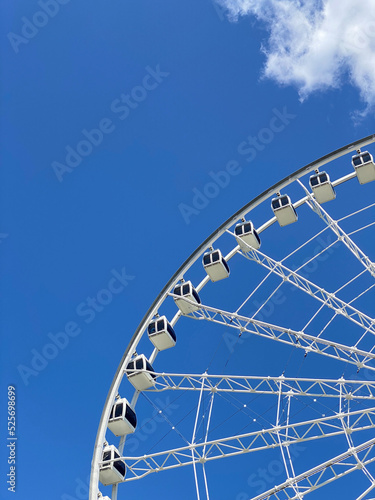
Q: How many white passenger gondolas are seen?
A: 10